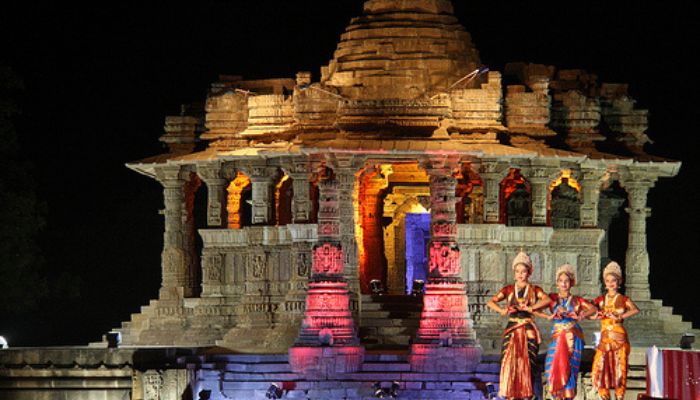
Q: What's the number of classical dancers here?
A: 3